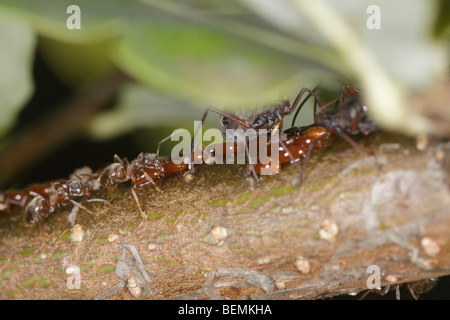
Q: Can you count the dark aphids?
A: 2